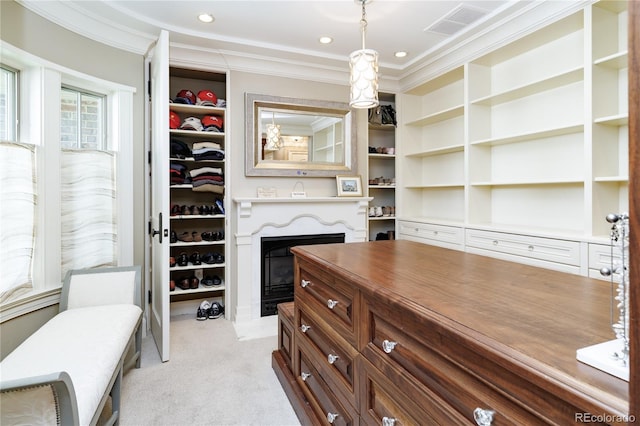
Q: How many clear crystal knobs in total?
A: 9